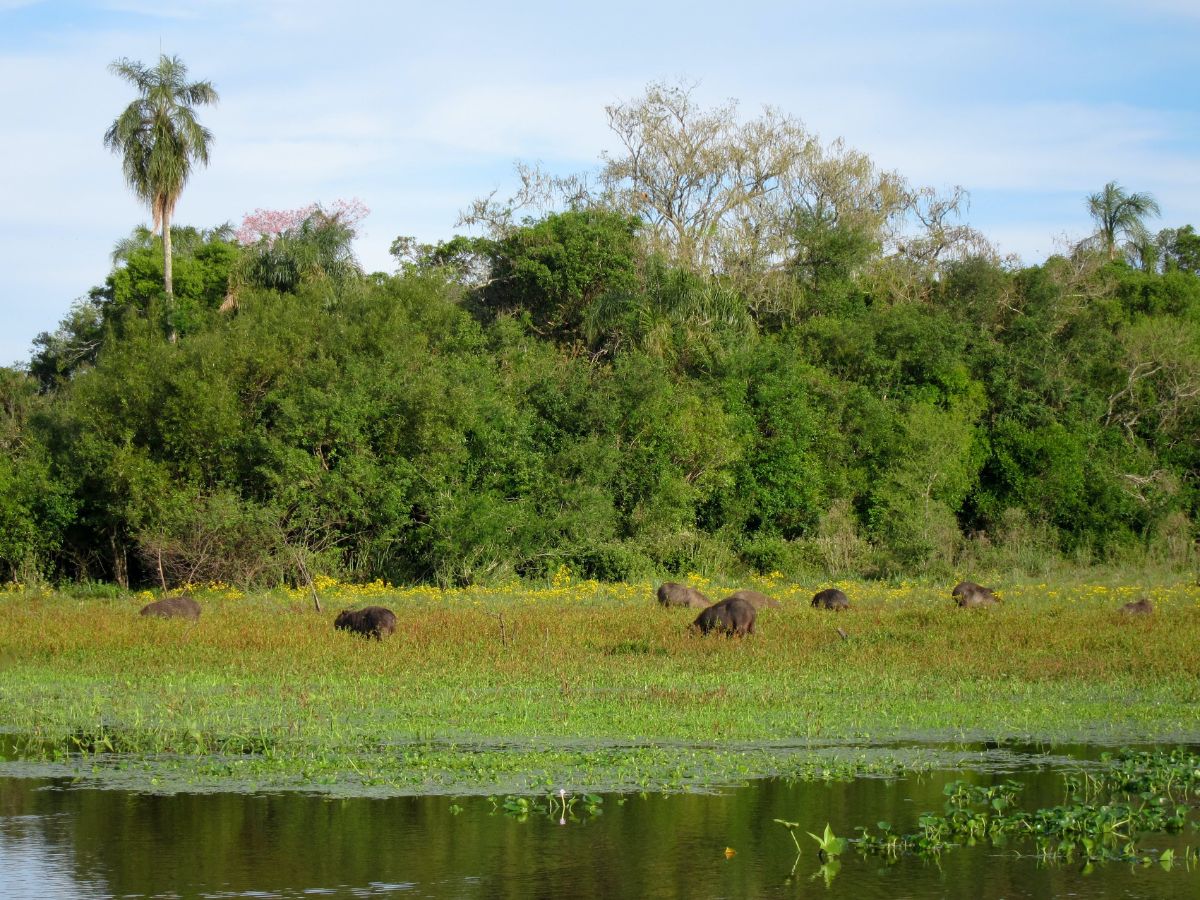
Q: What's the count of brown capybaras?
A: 8